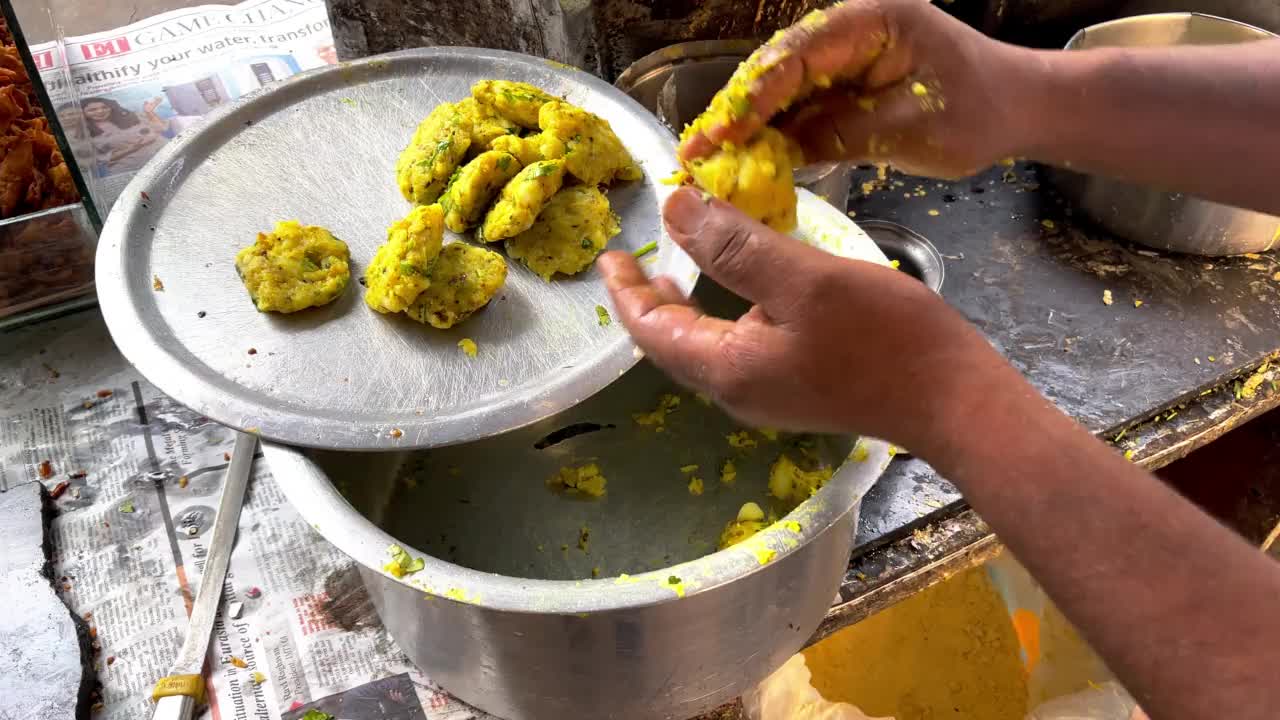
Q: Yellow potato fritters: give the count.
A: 12